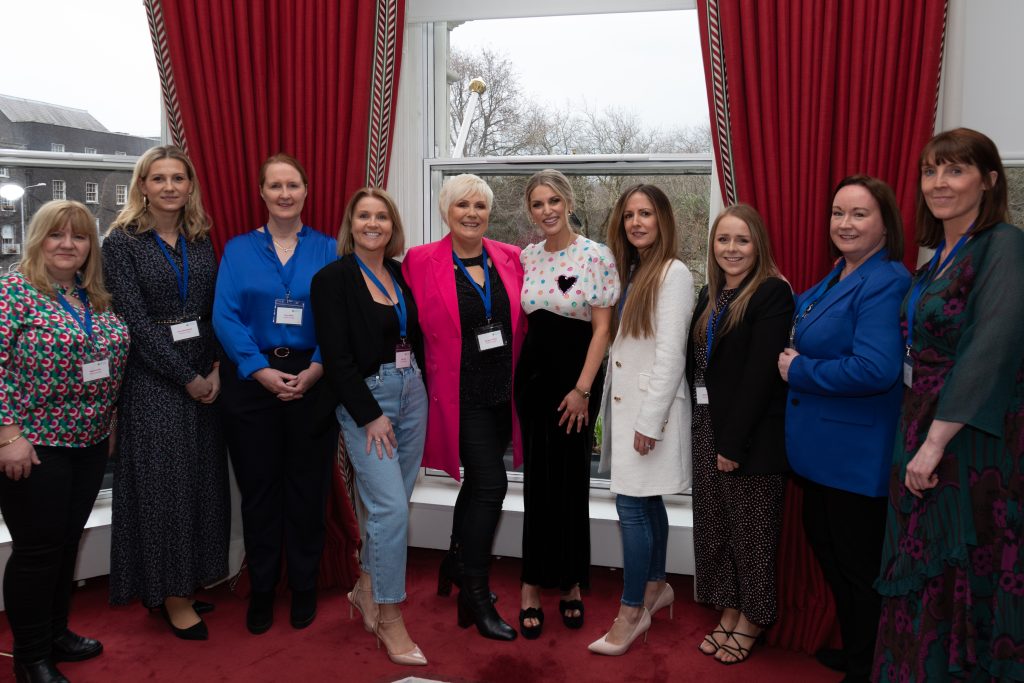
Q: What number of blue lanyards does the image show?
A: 9